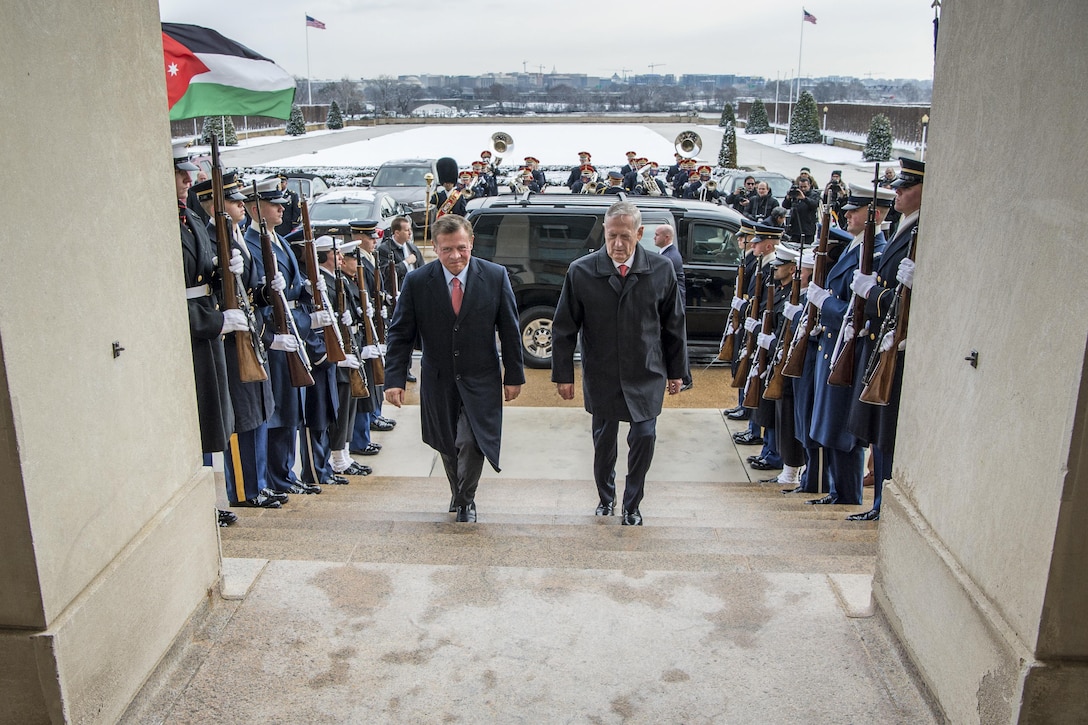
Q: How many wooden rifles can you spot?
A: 14